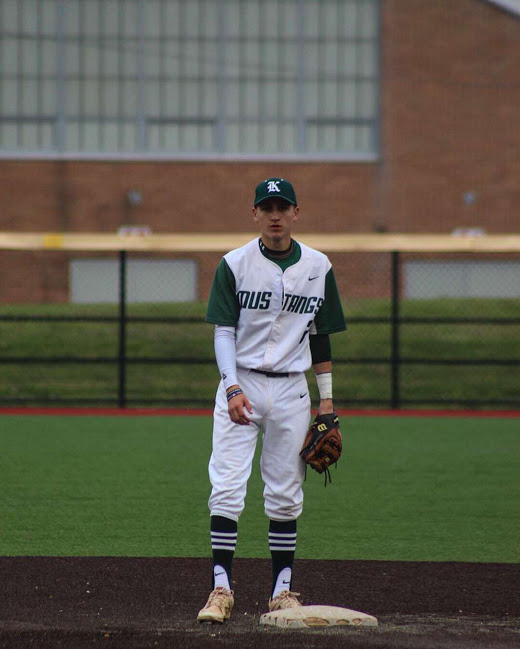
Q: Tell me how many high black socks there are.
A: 2